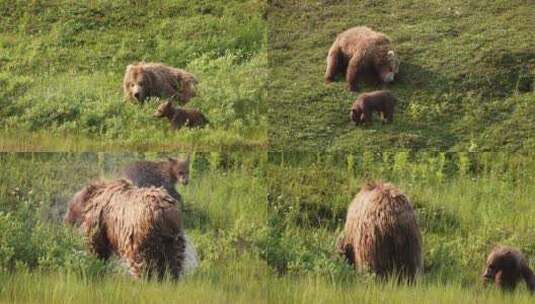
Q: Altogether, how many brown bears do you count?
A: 8